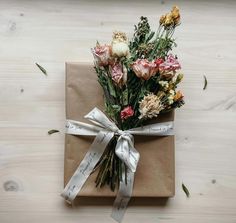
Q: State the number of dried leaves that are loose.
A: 4